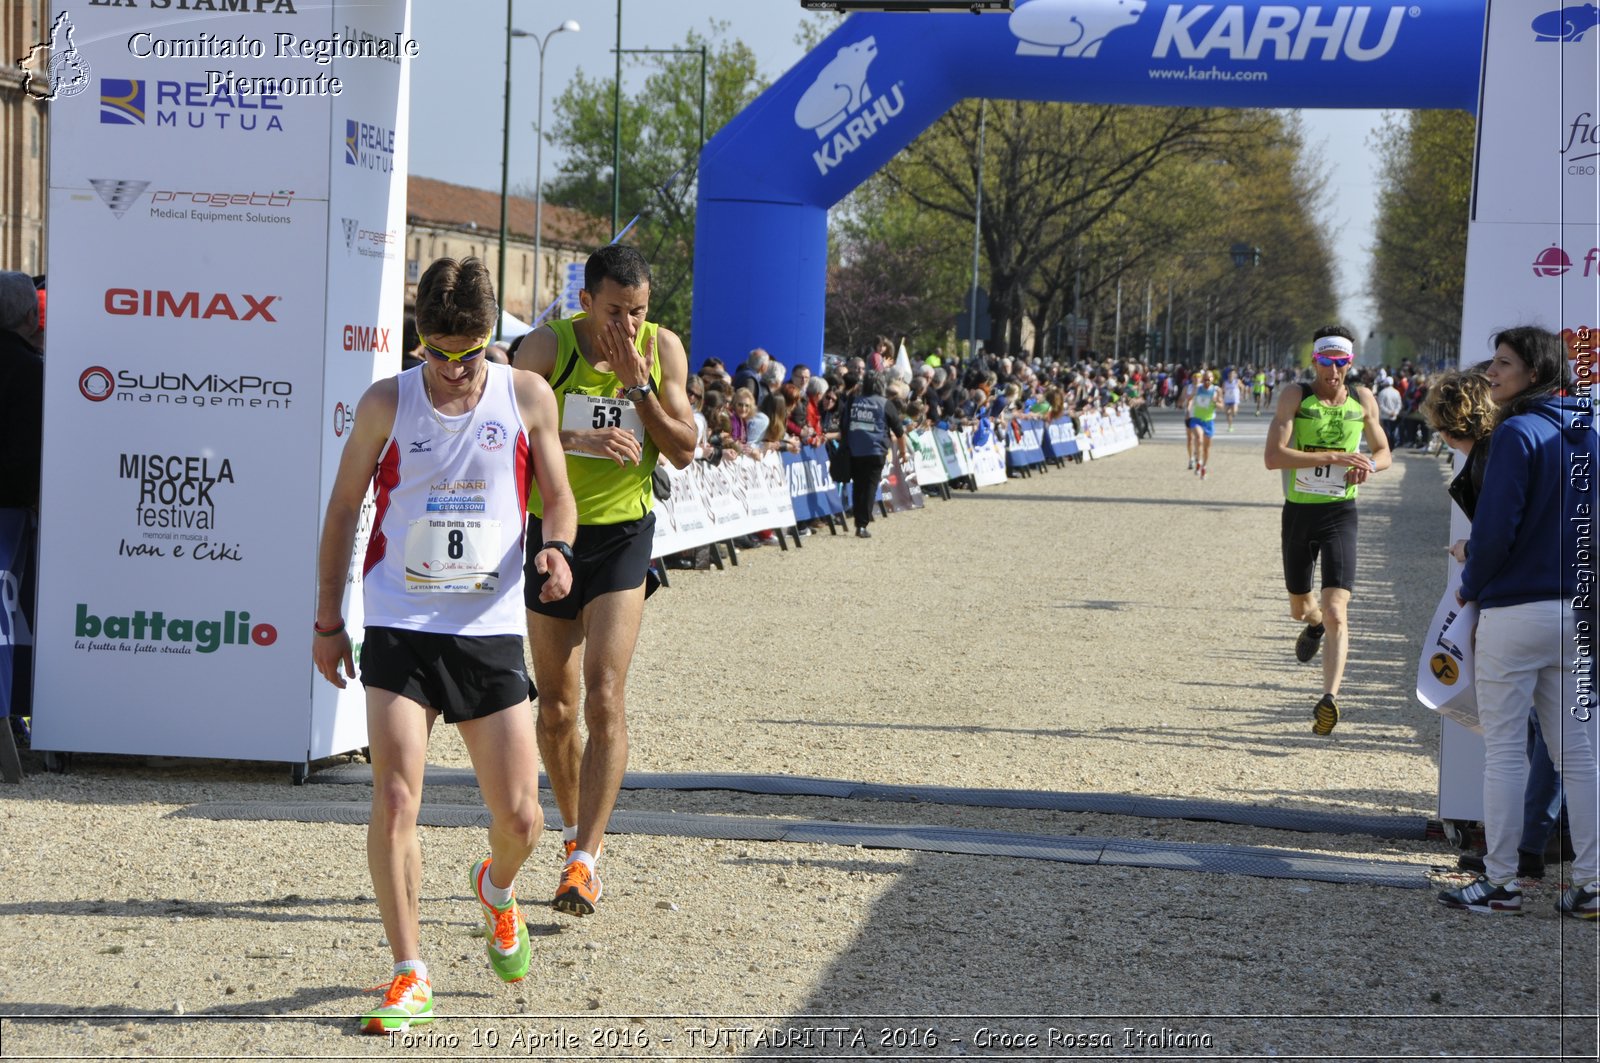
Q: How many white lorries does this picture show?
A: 0